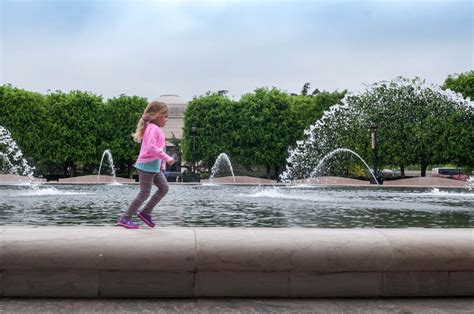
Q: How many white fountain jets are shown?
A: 5